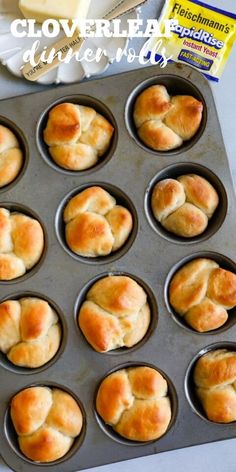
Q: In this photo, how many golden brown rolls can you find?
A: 12